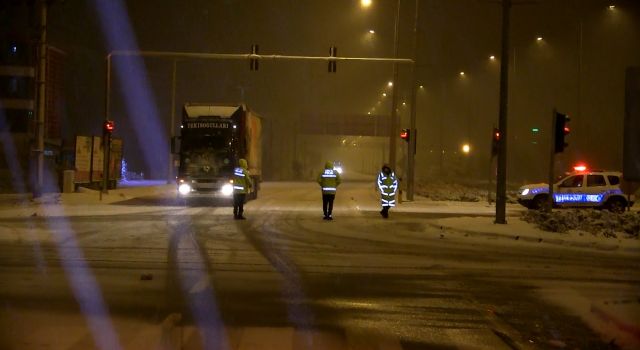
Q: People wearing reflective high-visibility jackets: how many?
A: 3